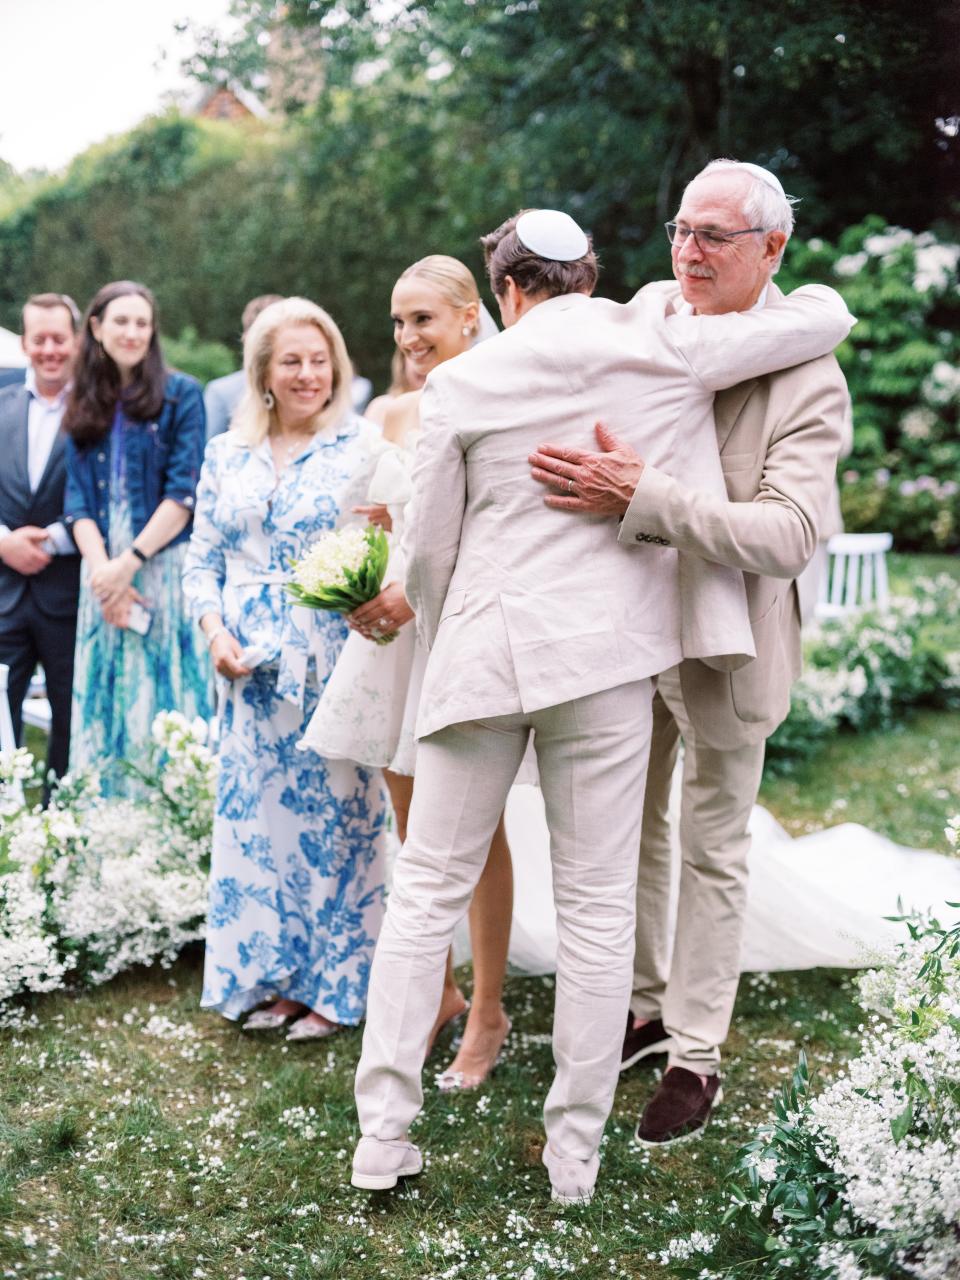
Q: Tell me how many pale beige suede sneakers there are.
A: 2